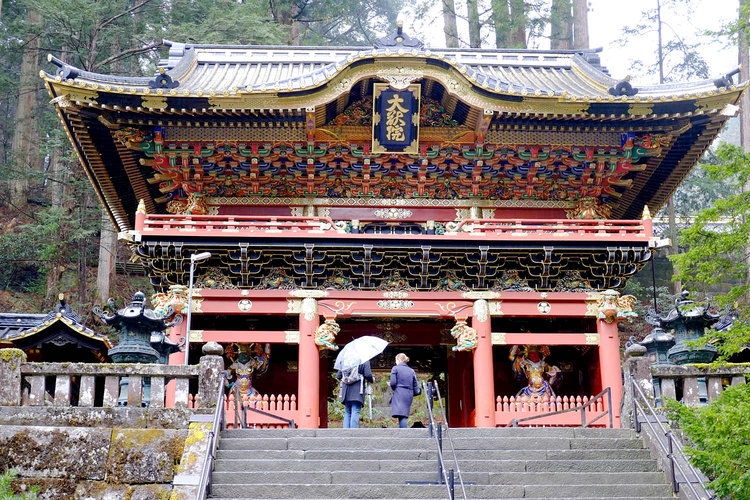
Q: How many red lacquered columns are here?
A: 4